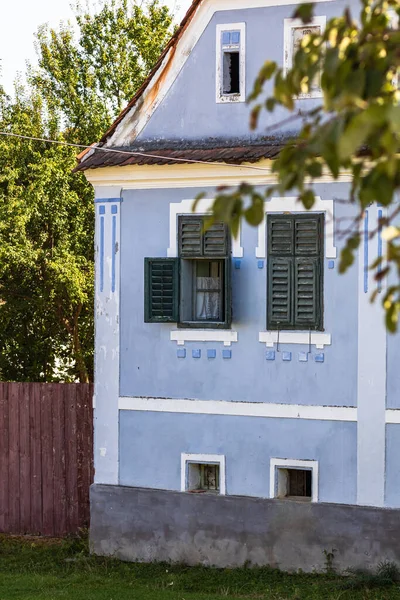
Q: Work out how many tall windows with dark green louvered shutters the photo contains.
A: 2